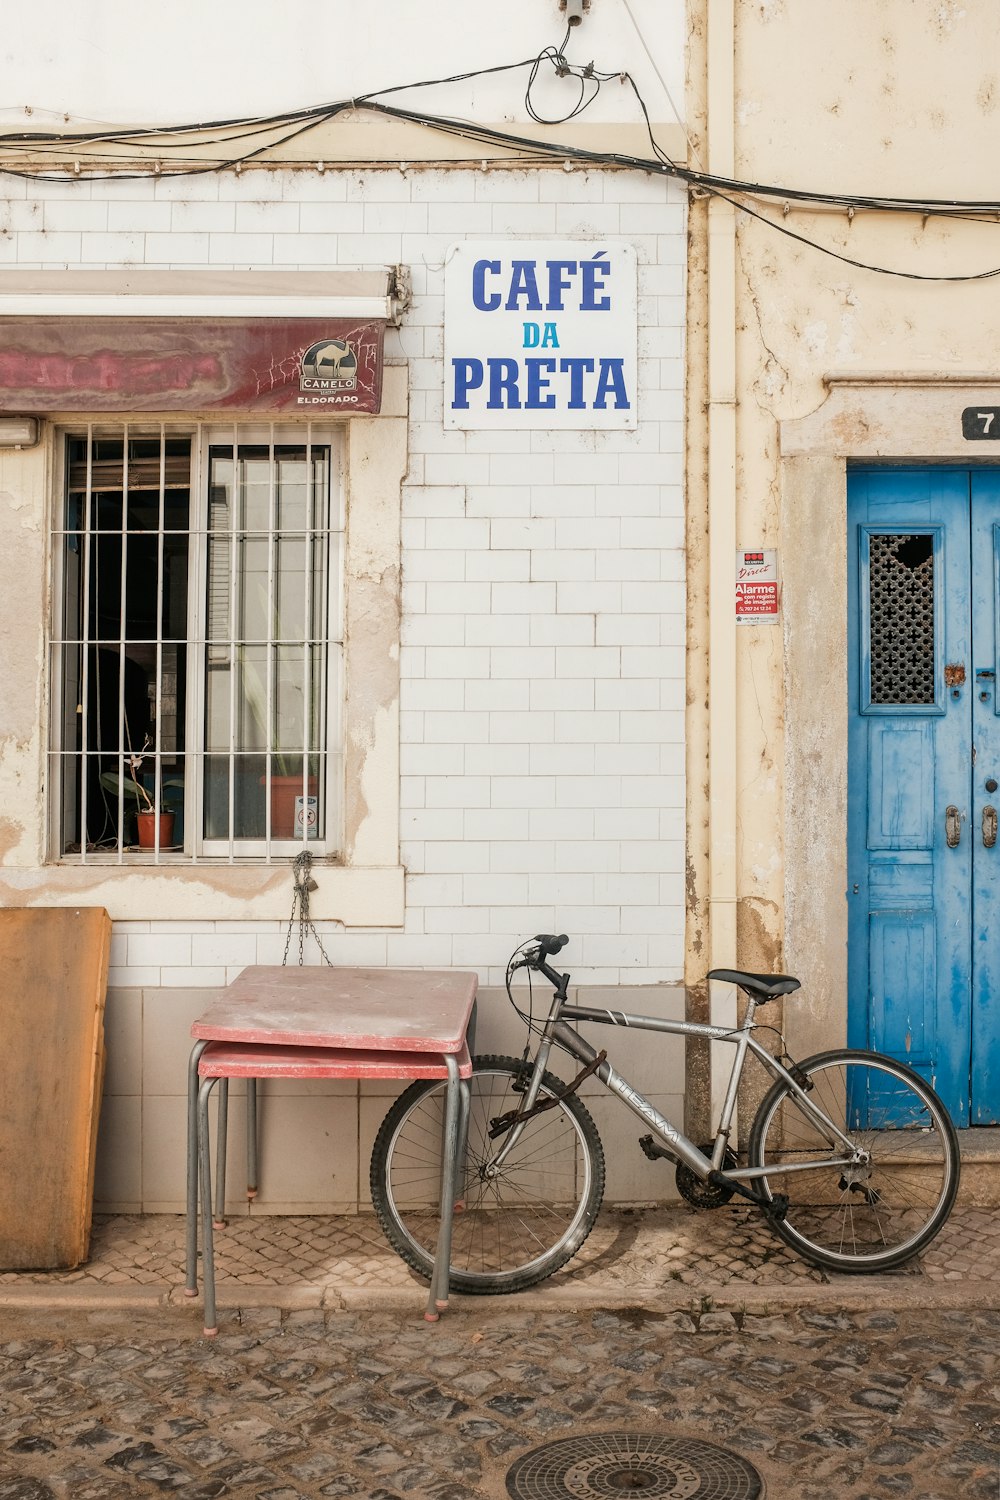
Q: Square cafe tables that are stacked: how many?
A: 2